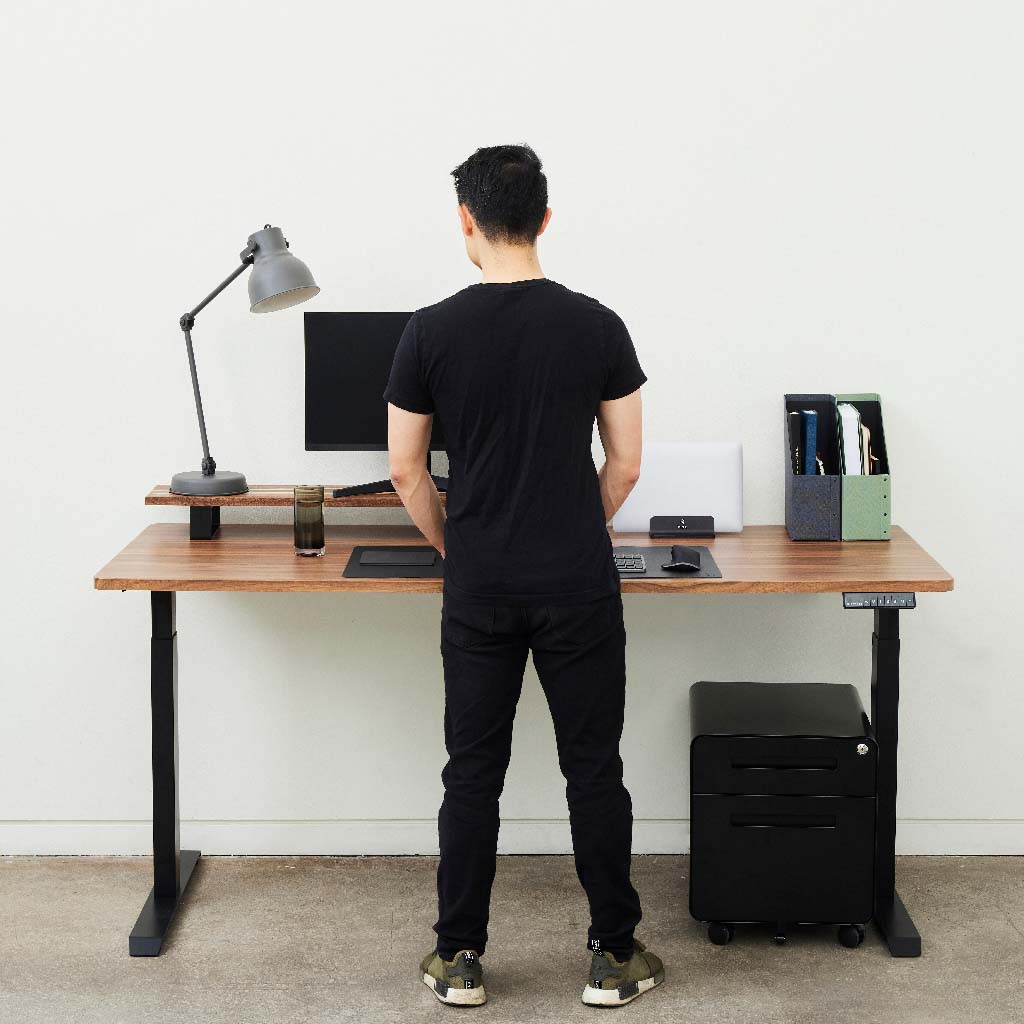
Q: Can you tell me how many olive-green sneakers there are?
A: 2